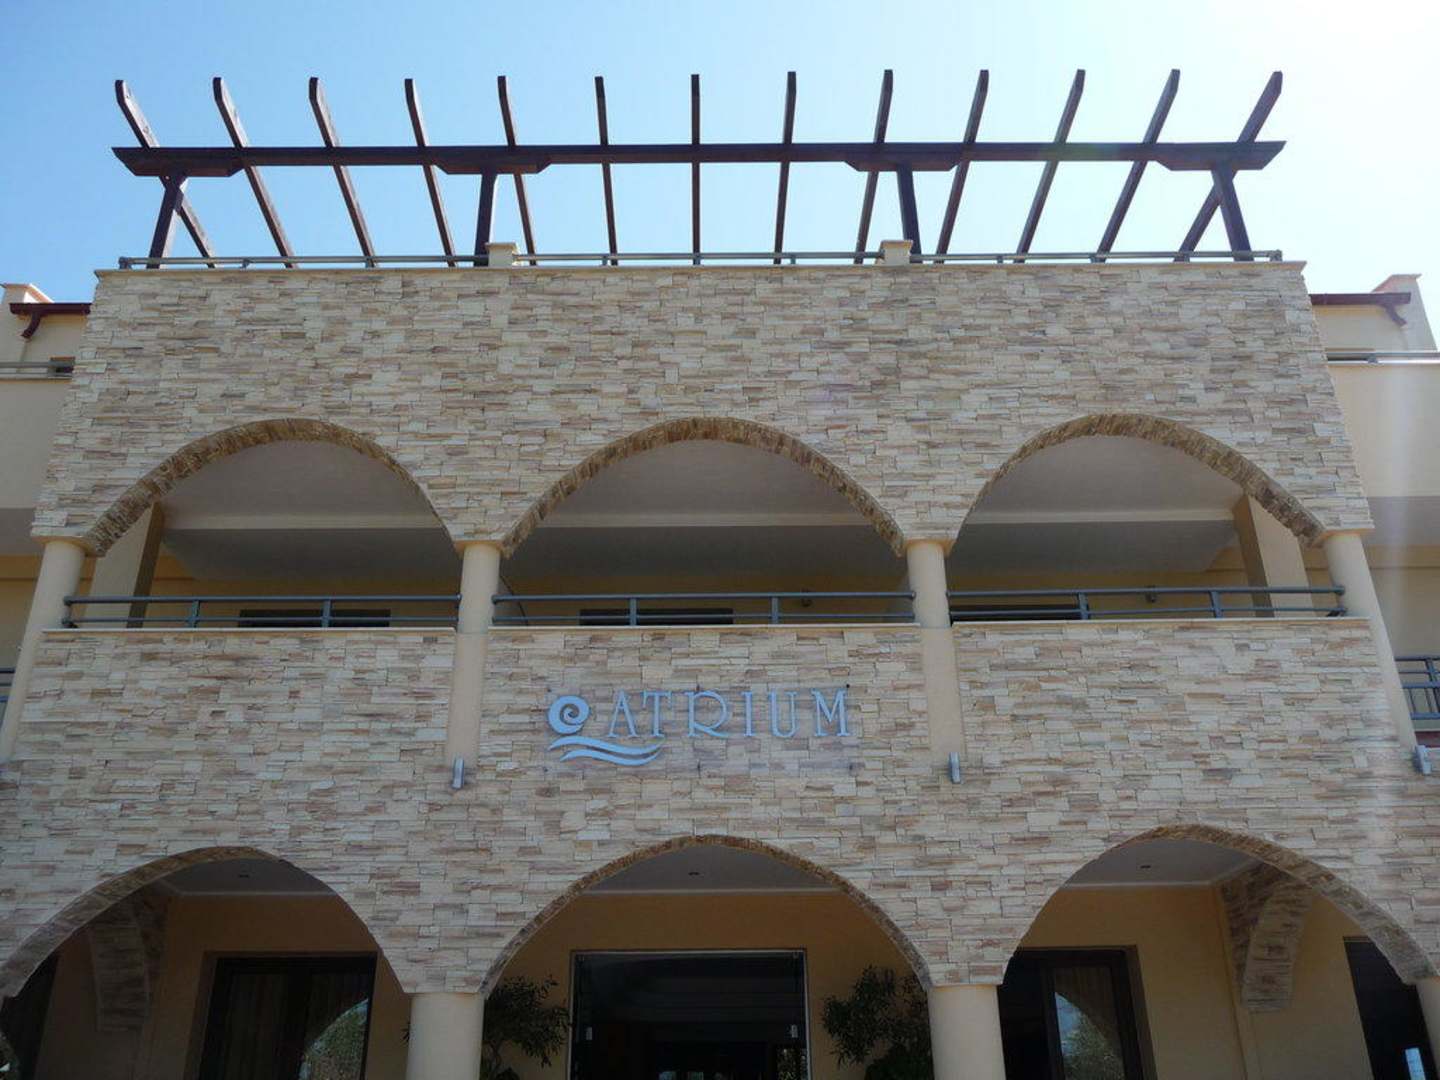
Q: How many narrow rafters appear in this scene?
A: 13